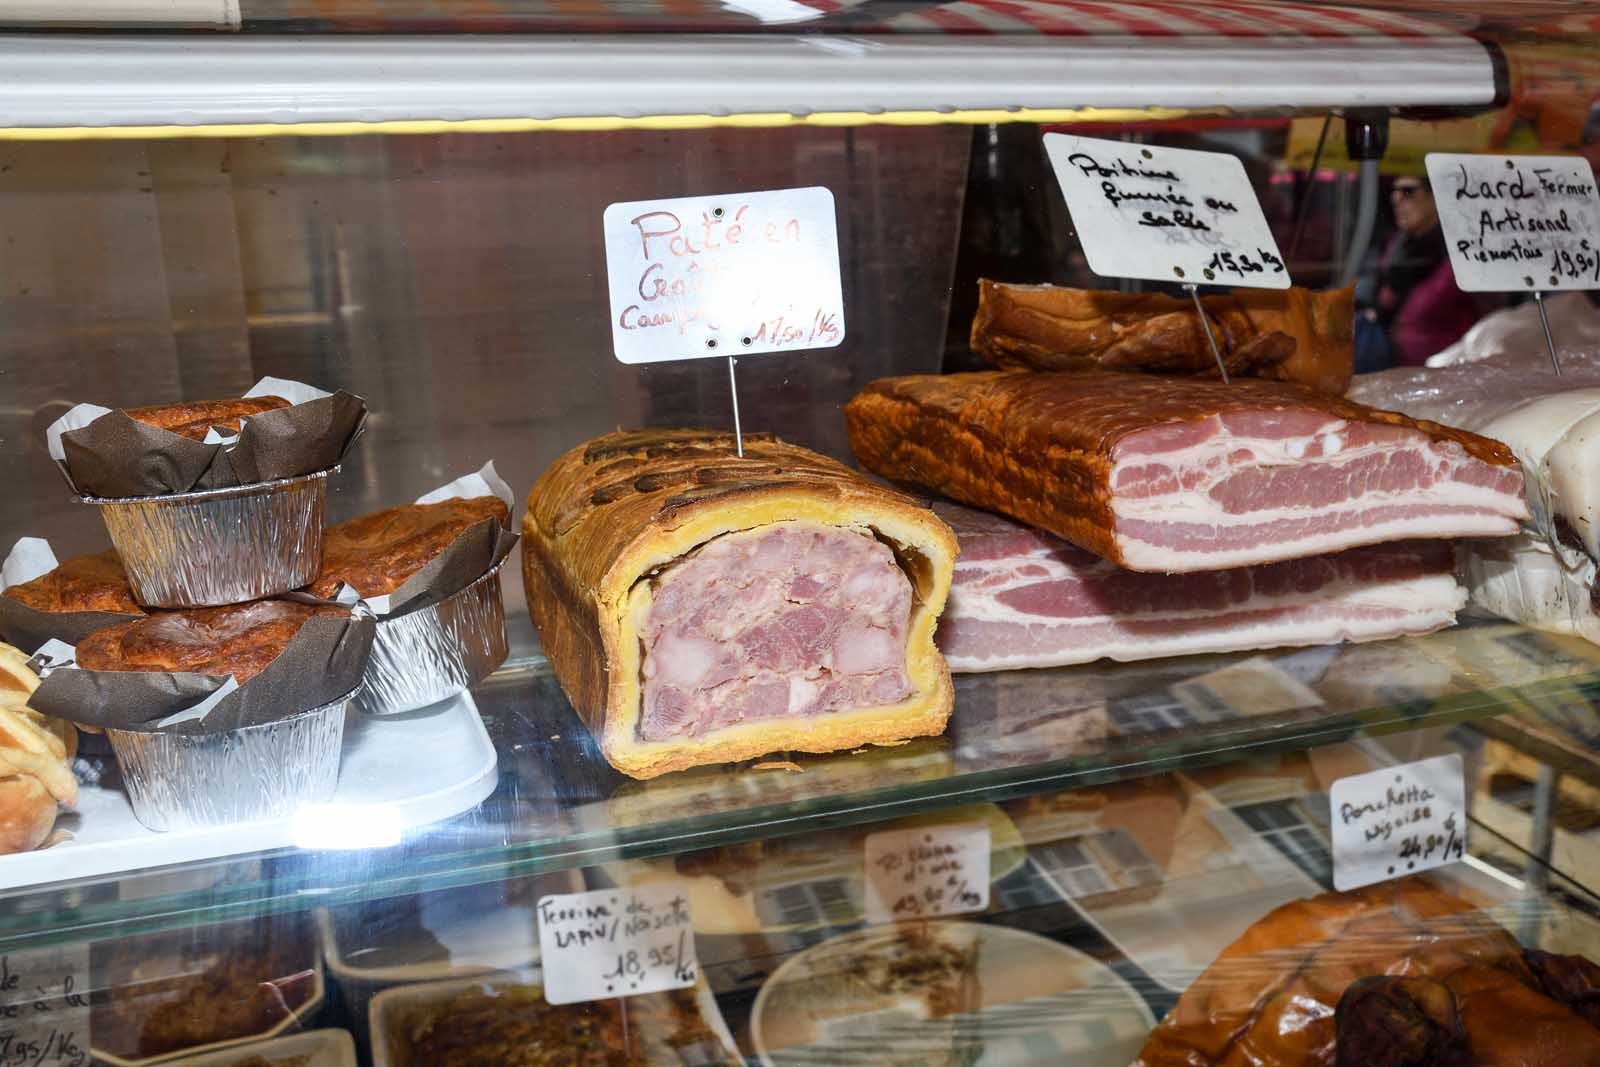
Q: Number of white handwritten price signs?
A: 7